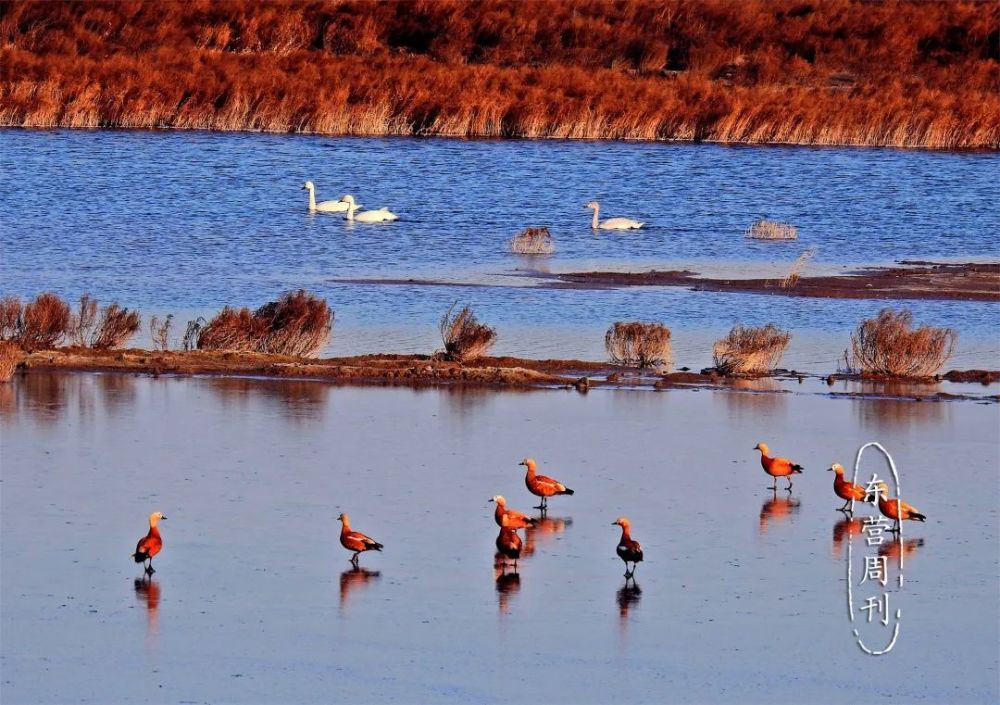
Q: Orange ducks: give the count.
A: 9